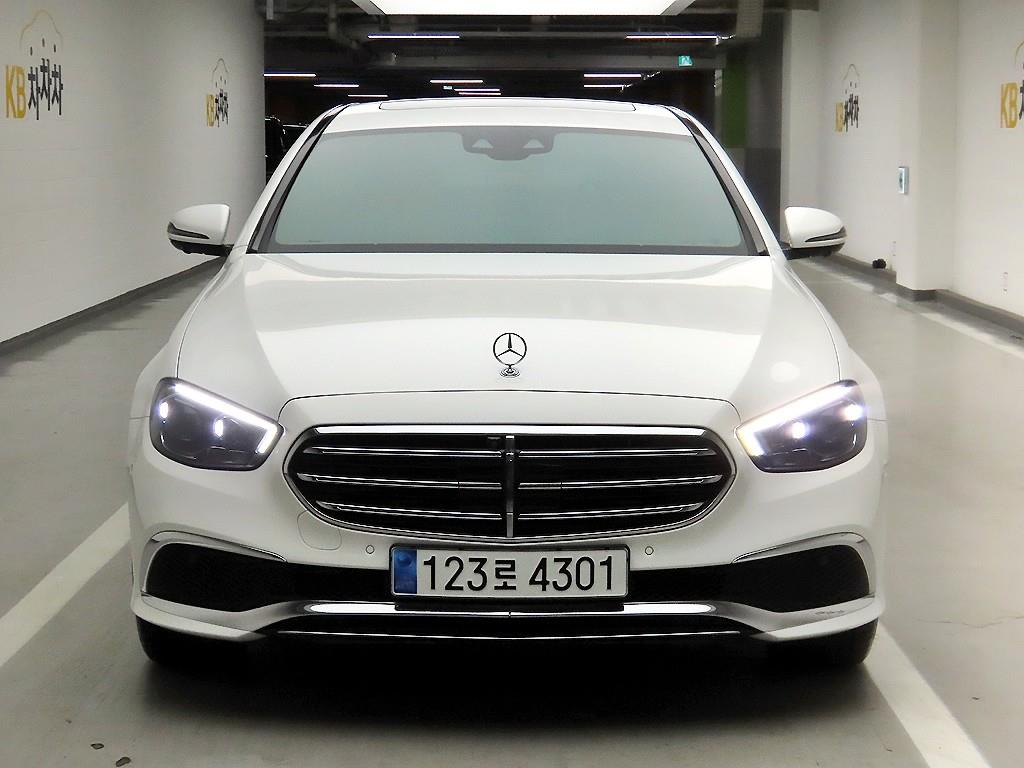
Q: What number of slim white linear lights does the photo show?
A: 10